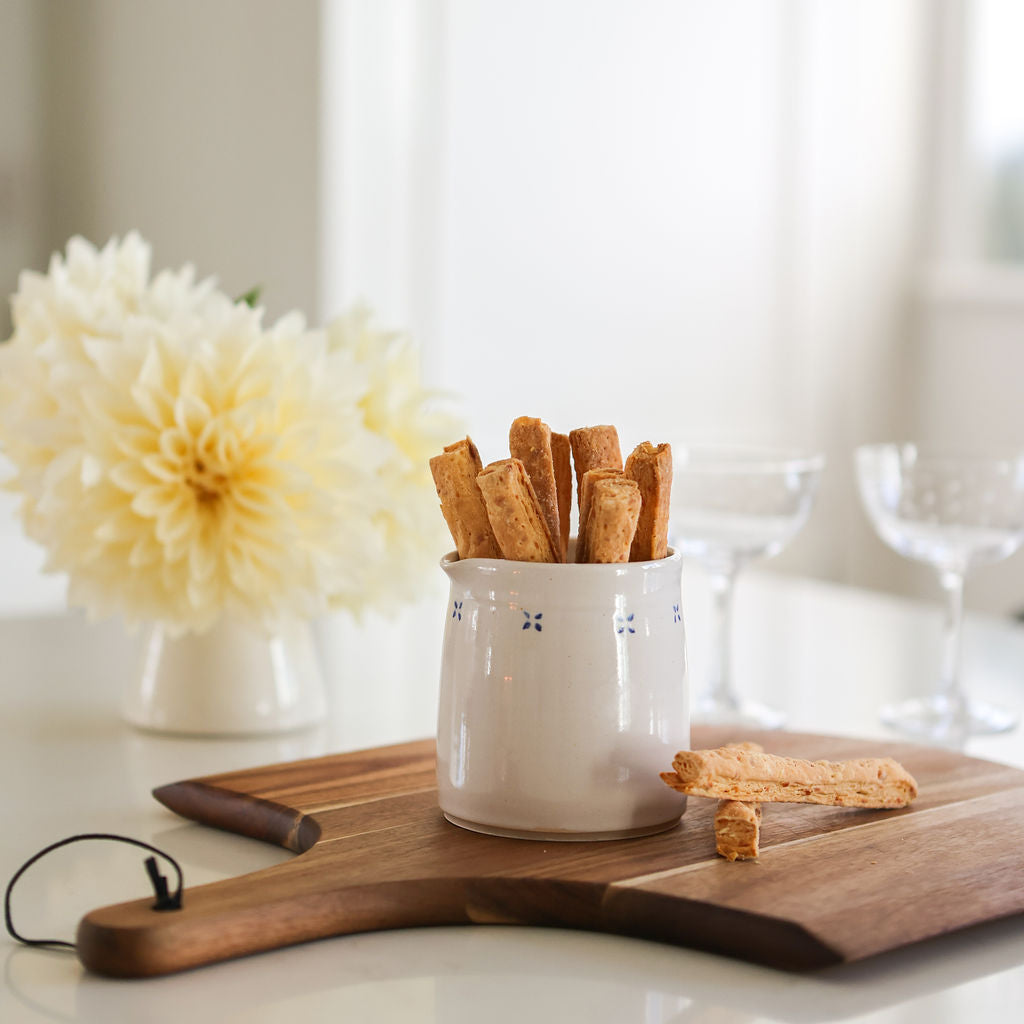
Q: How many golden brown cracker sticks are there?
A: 10